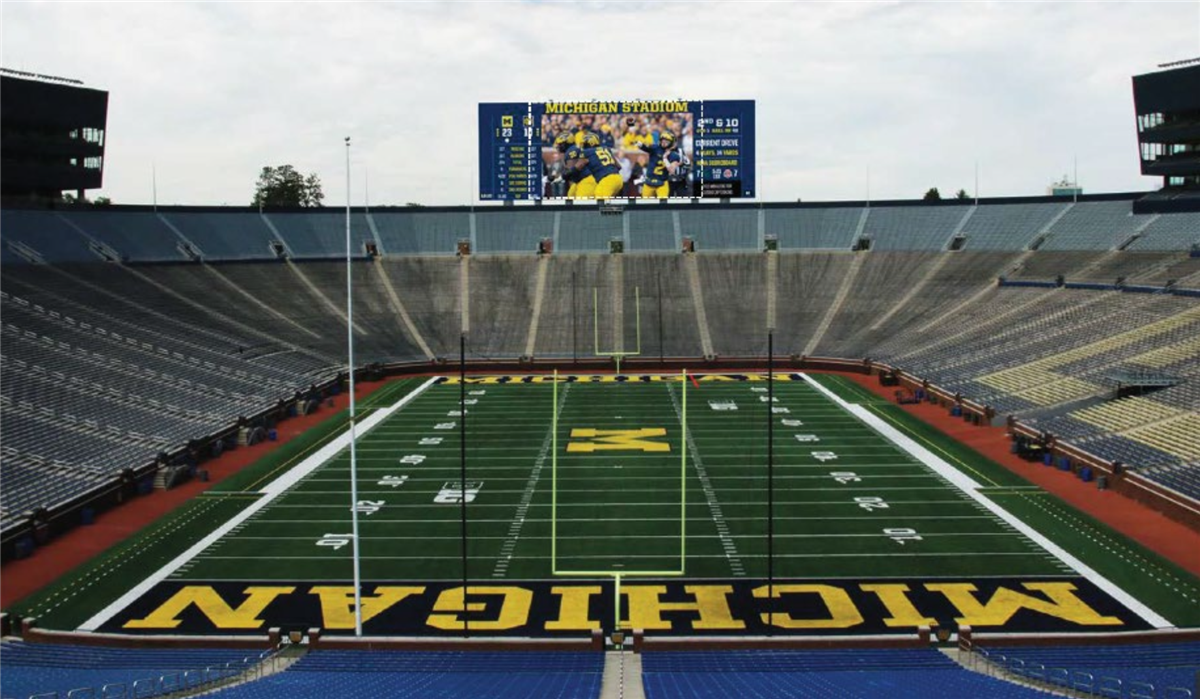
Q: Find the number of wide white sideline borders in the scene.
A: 2